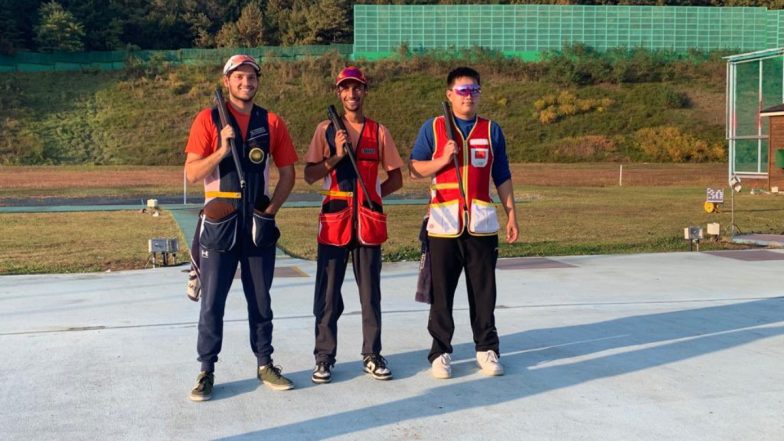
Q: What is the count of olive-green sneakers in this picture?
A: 2